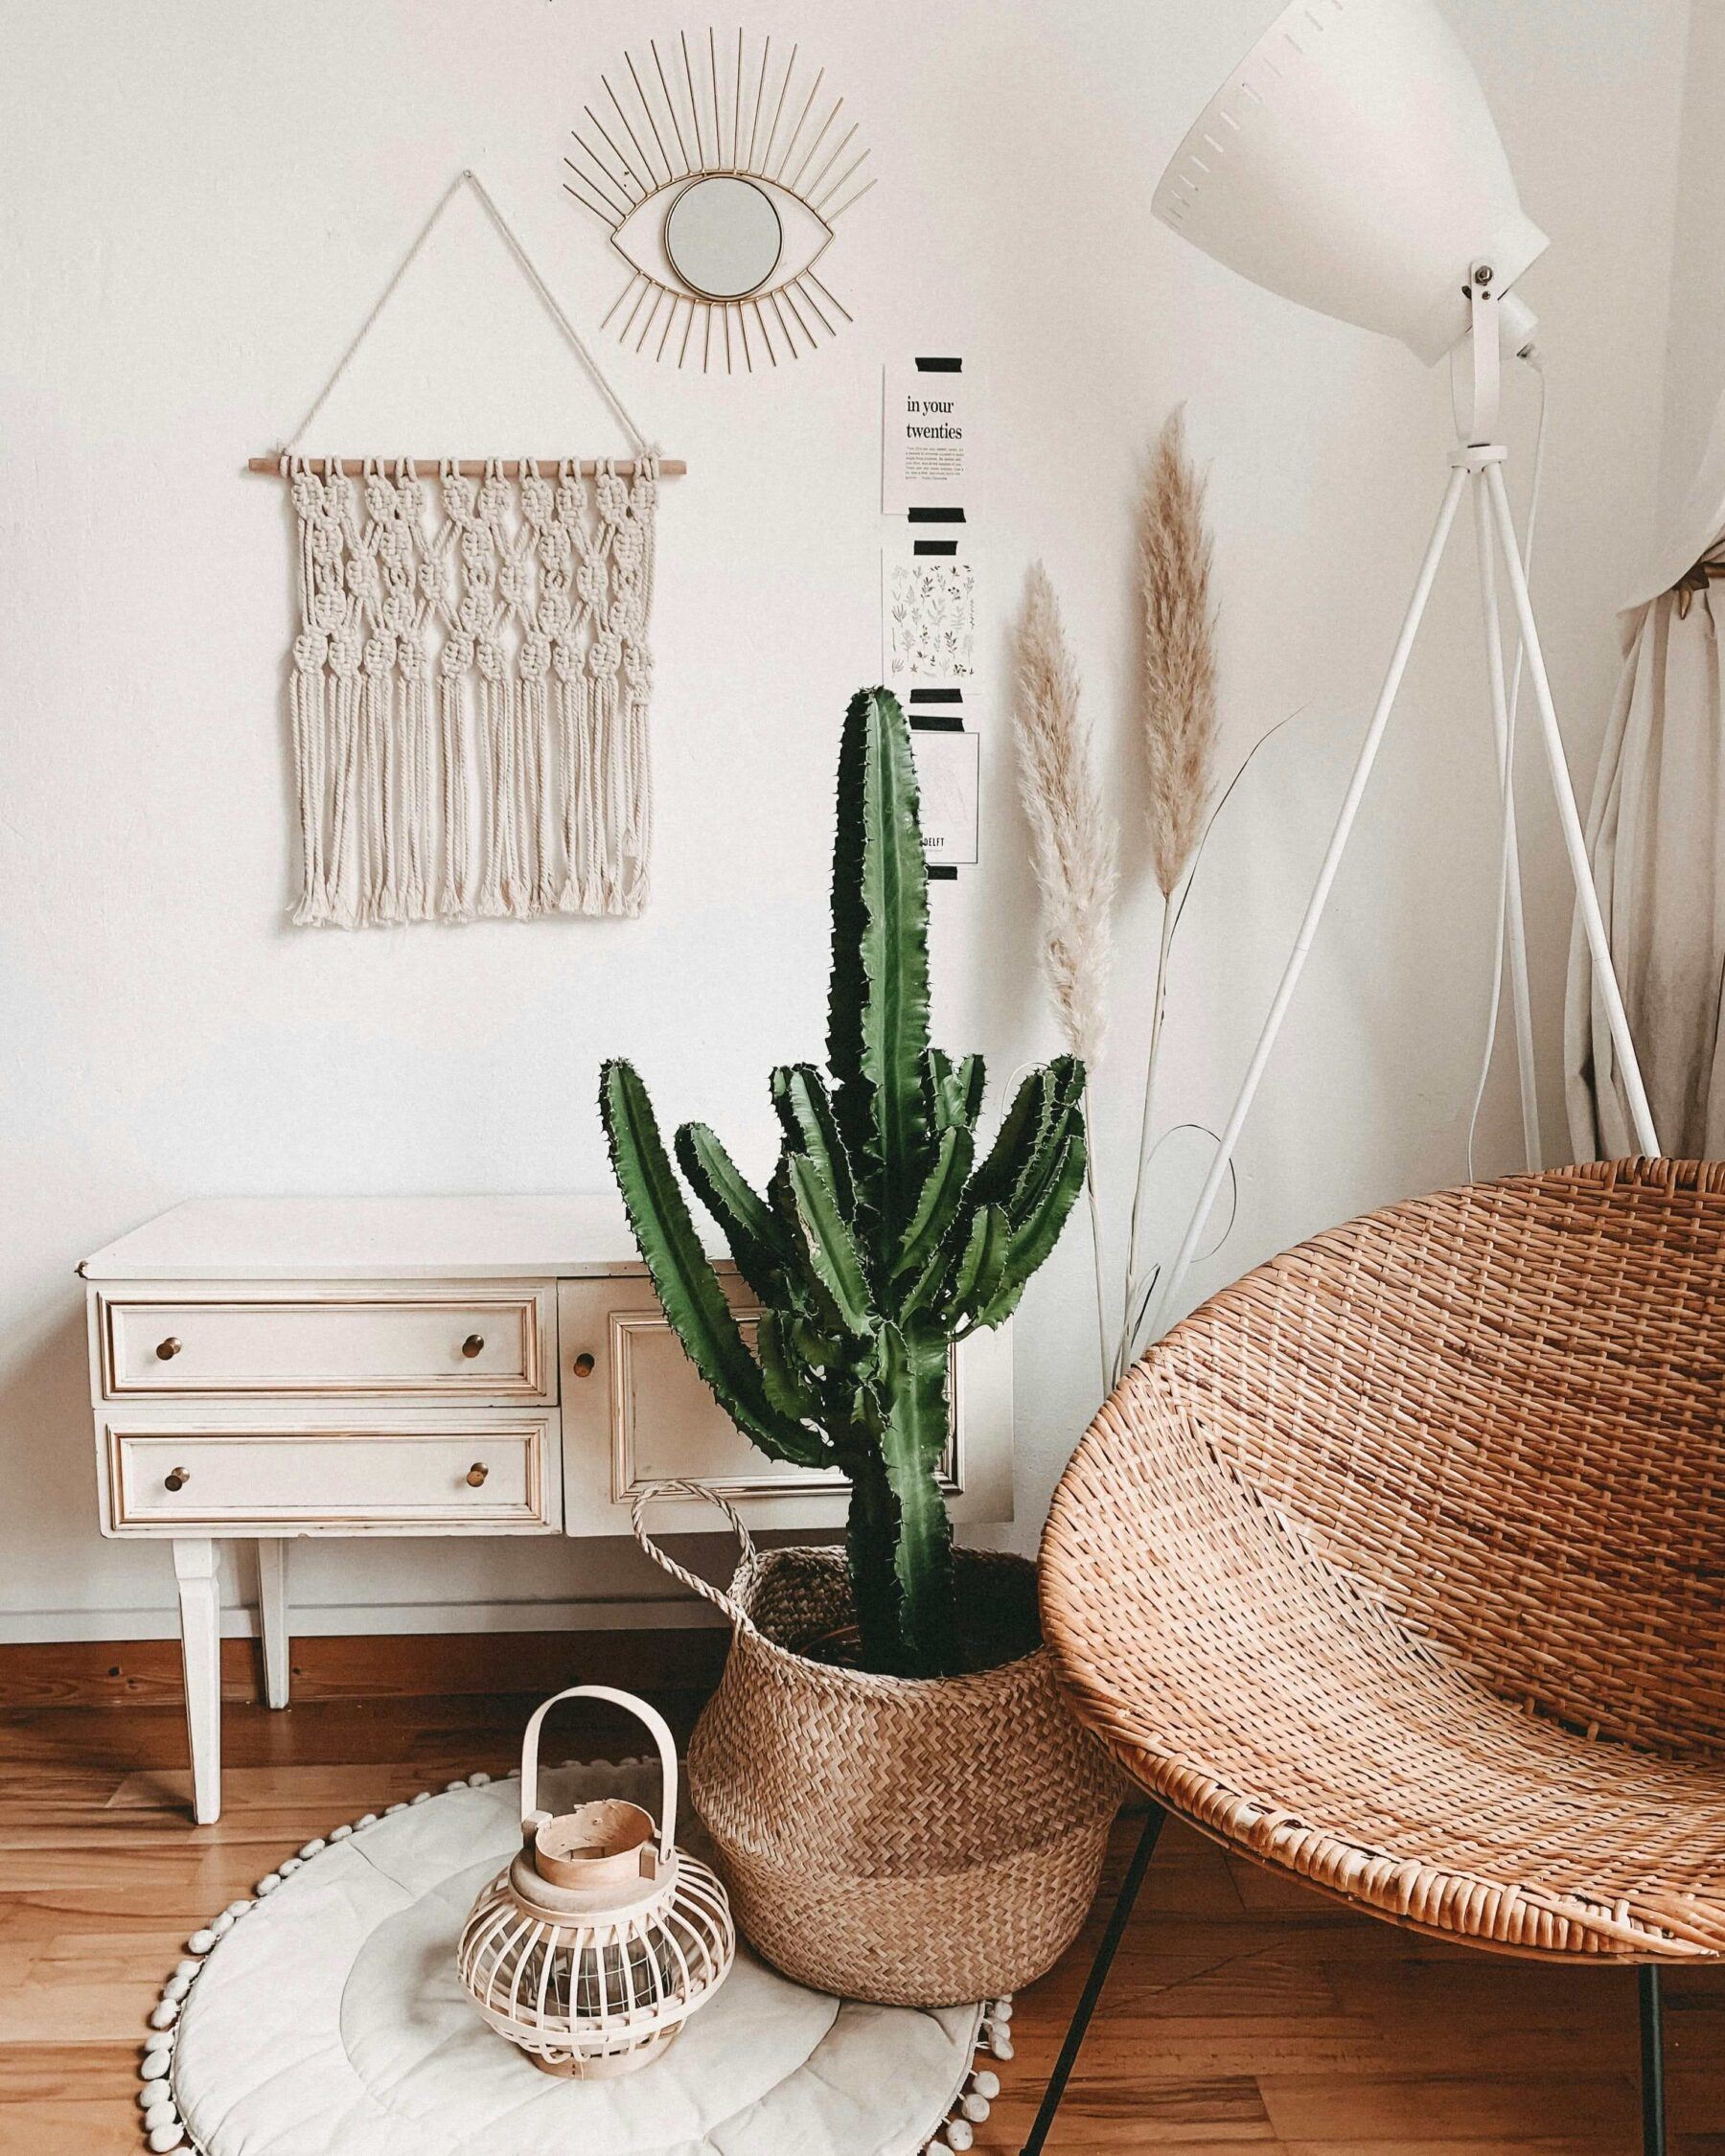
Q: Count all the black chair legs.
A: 2